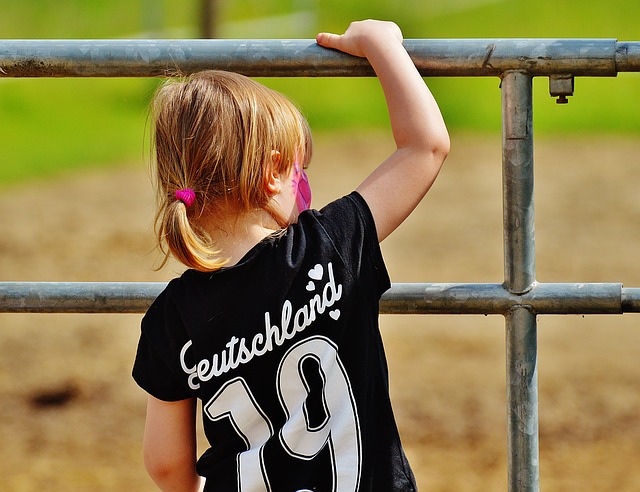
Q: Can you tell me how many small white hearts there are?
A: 3